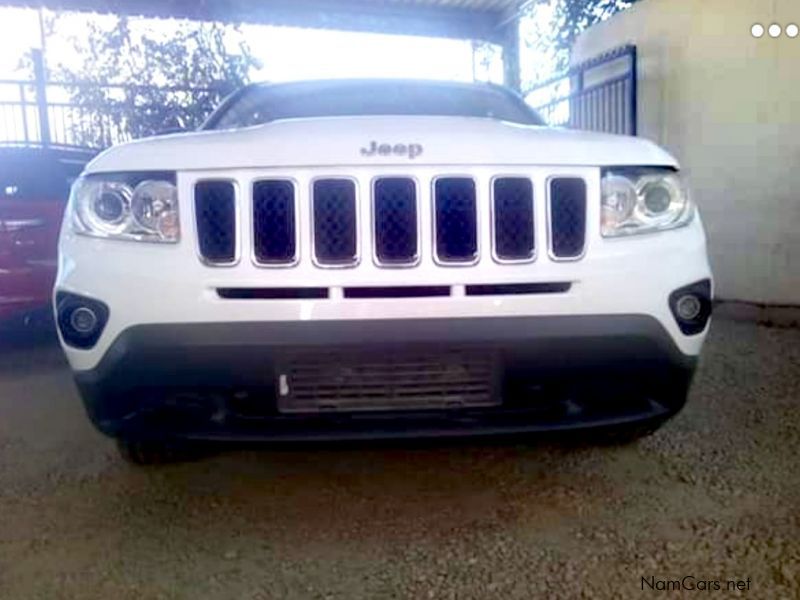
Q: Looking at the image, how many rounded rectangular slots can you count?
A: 7